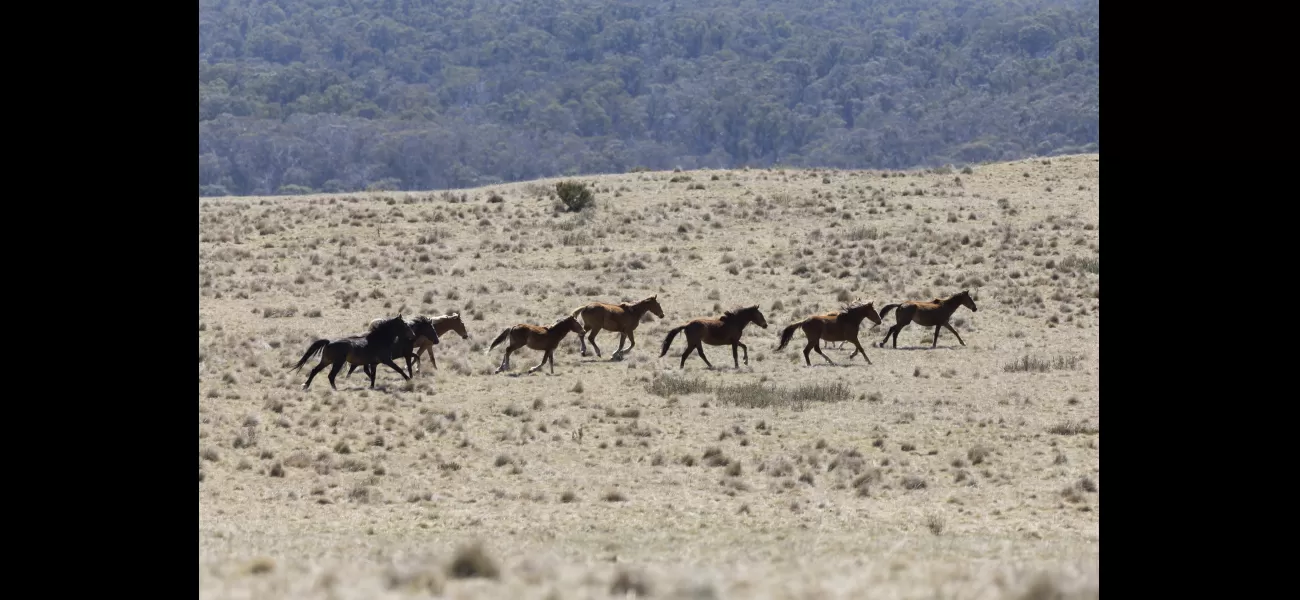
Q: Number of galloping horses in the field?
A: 8